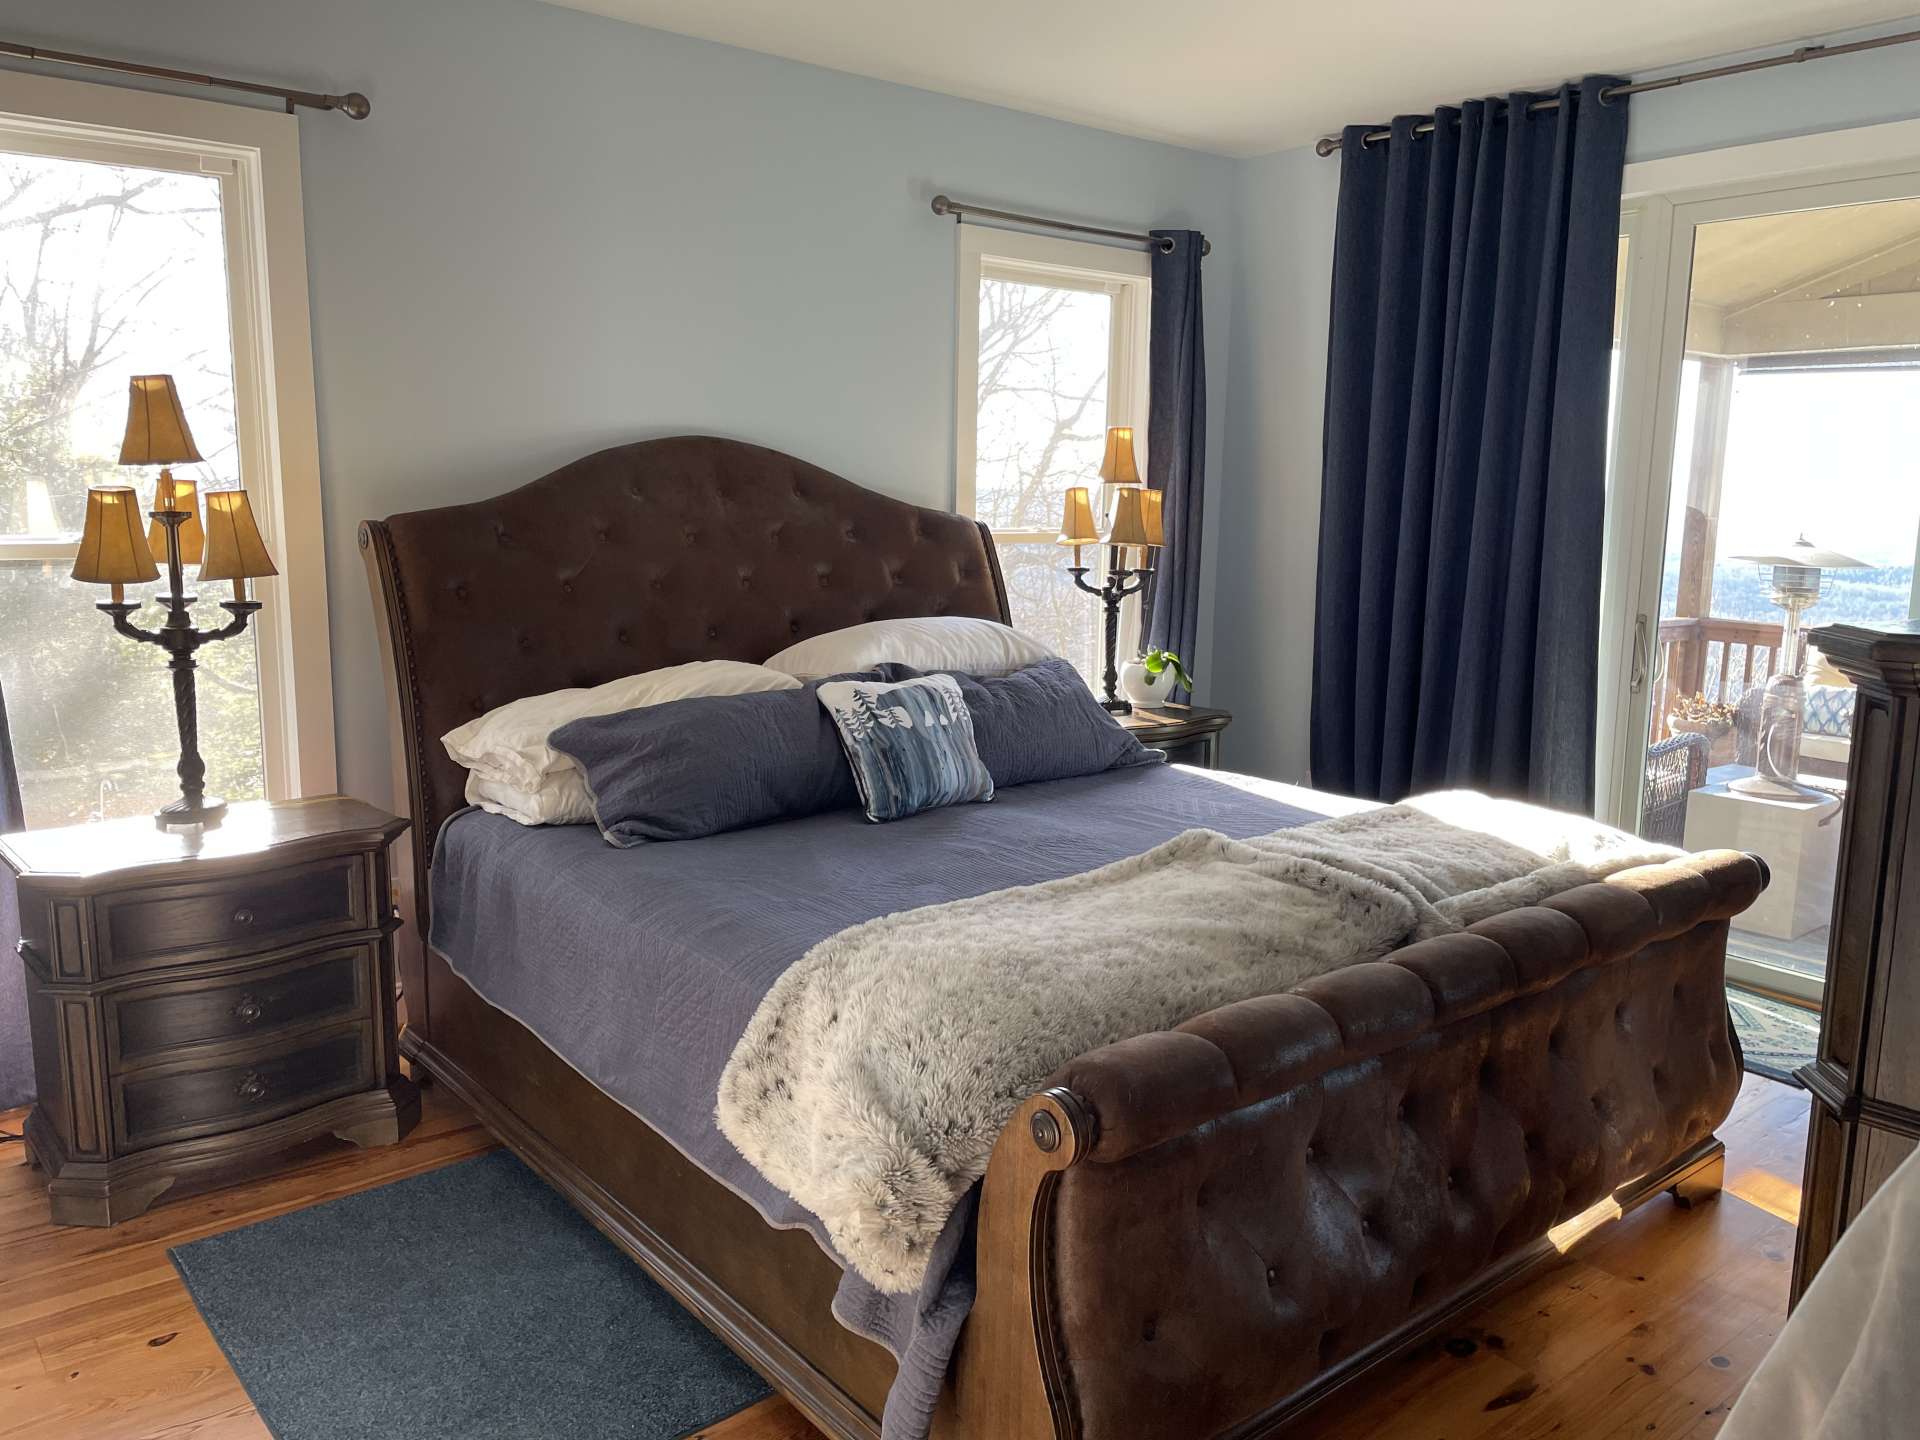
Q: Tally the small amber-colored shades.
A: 8